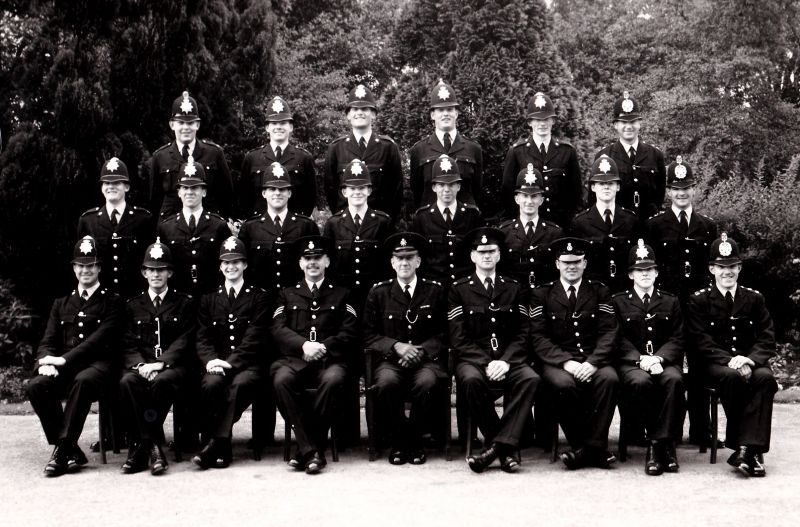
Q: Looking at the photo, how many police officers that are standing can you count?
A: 14